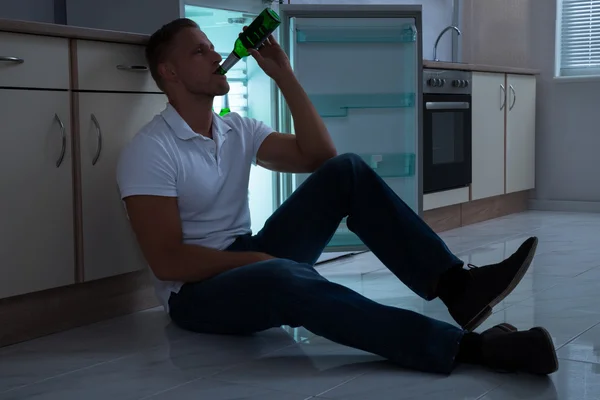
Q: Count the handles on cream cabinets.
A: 6